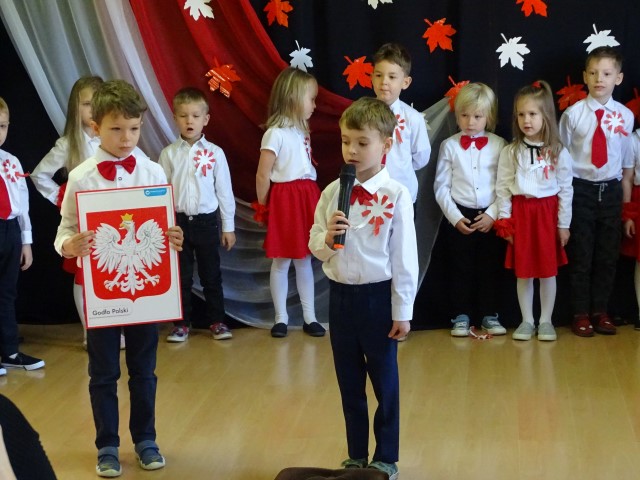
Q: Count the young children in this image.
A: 11